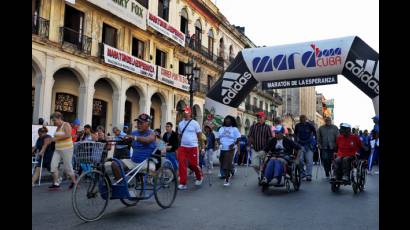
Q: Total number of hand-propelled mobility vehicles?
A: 3